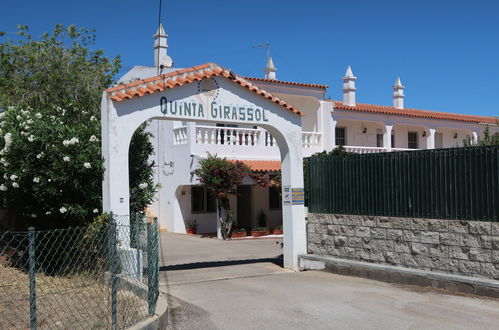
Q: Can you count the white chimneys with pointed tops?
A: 4